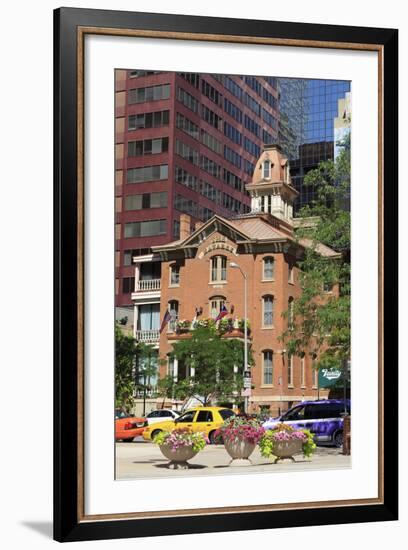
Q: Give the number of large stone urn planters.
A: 3